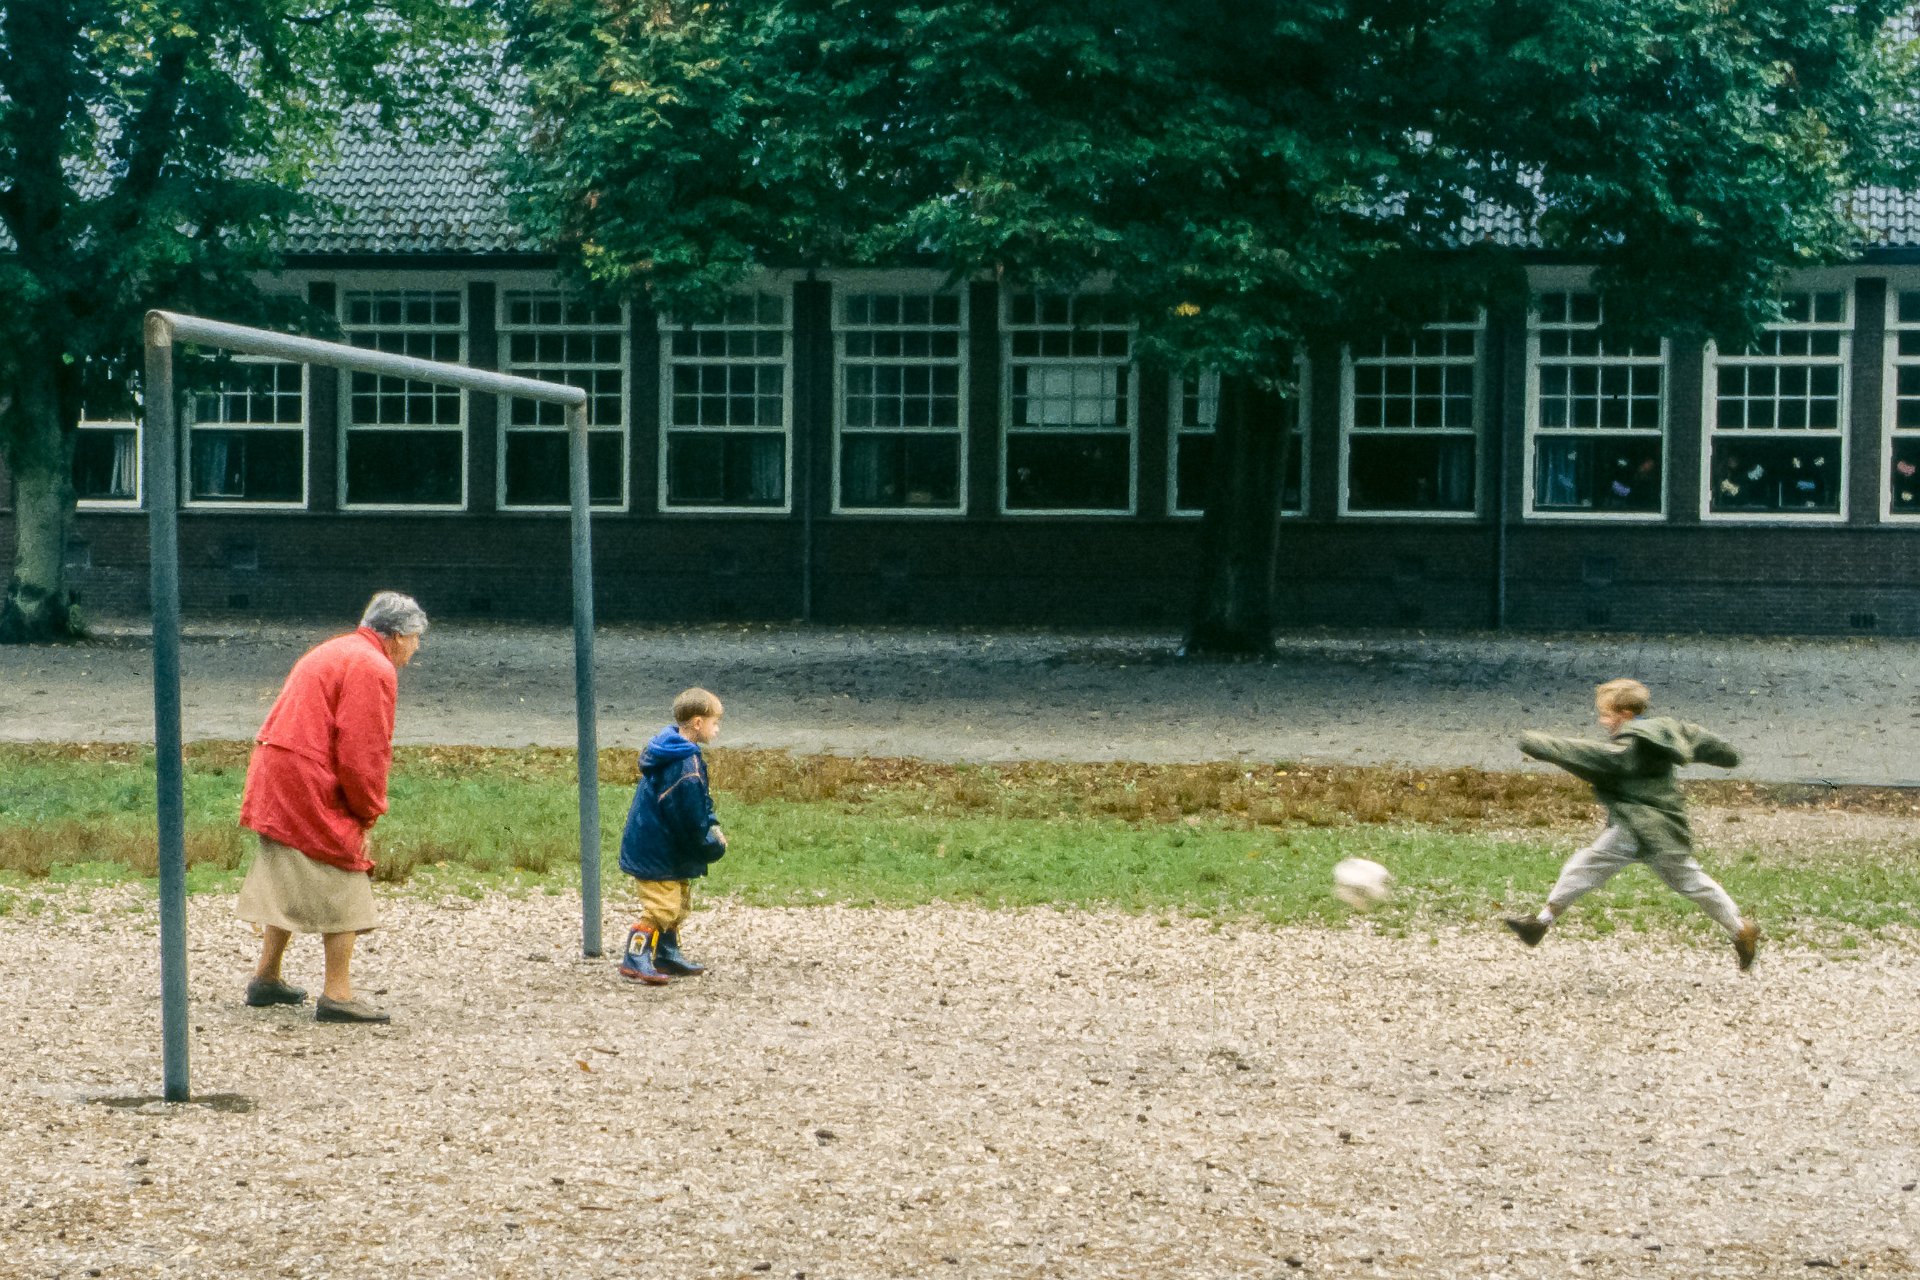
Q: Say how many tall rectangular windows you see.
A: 12